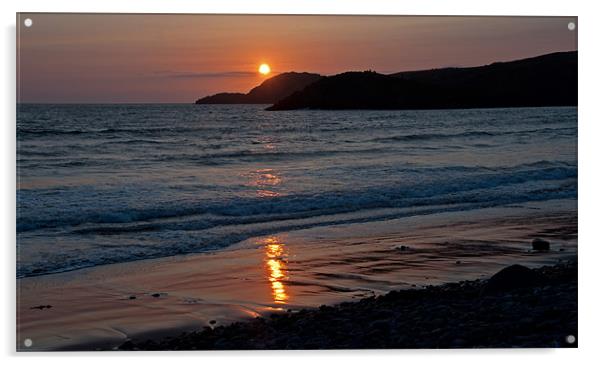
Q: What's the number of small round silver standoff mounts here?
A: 4